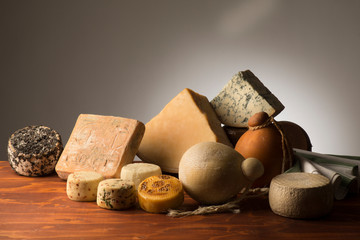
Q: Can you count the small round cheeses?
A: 4